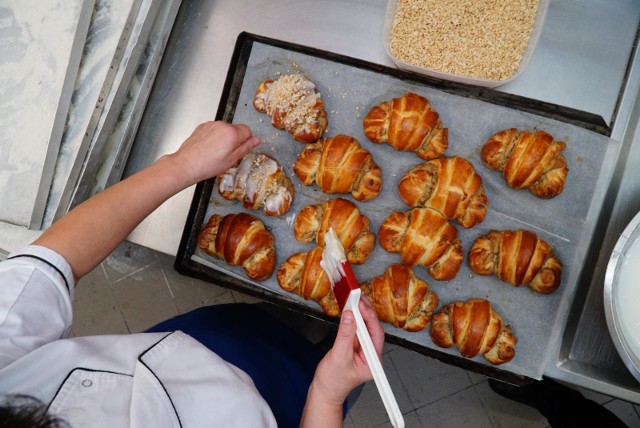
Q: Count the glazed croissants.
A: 2